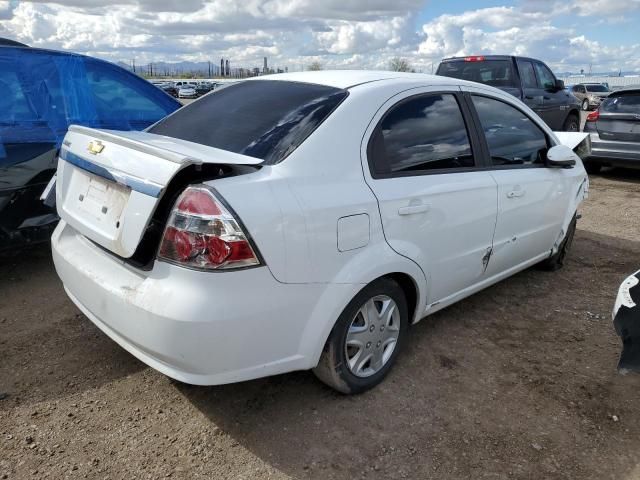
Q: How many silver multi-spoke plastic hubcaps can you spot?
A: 1